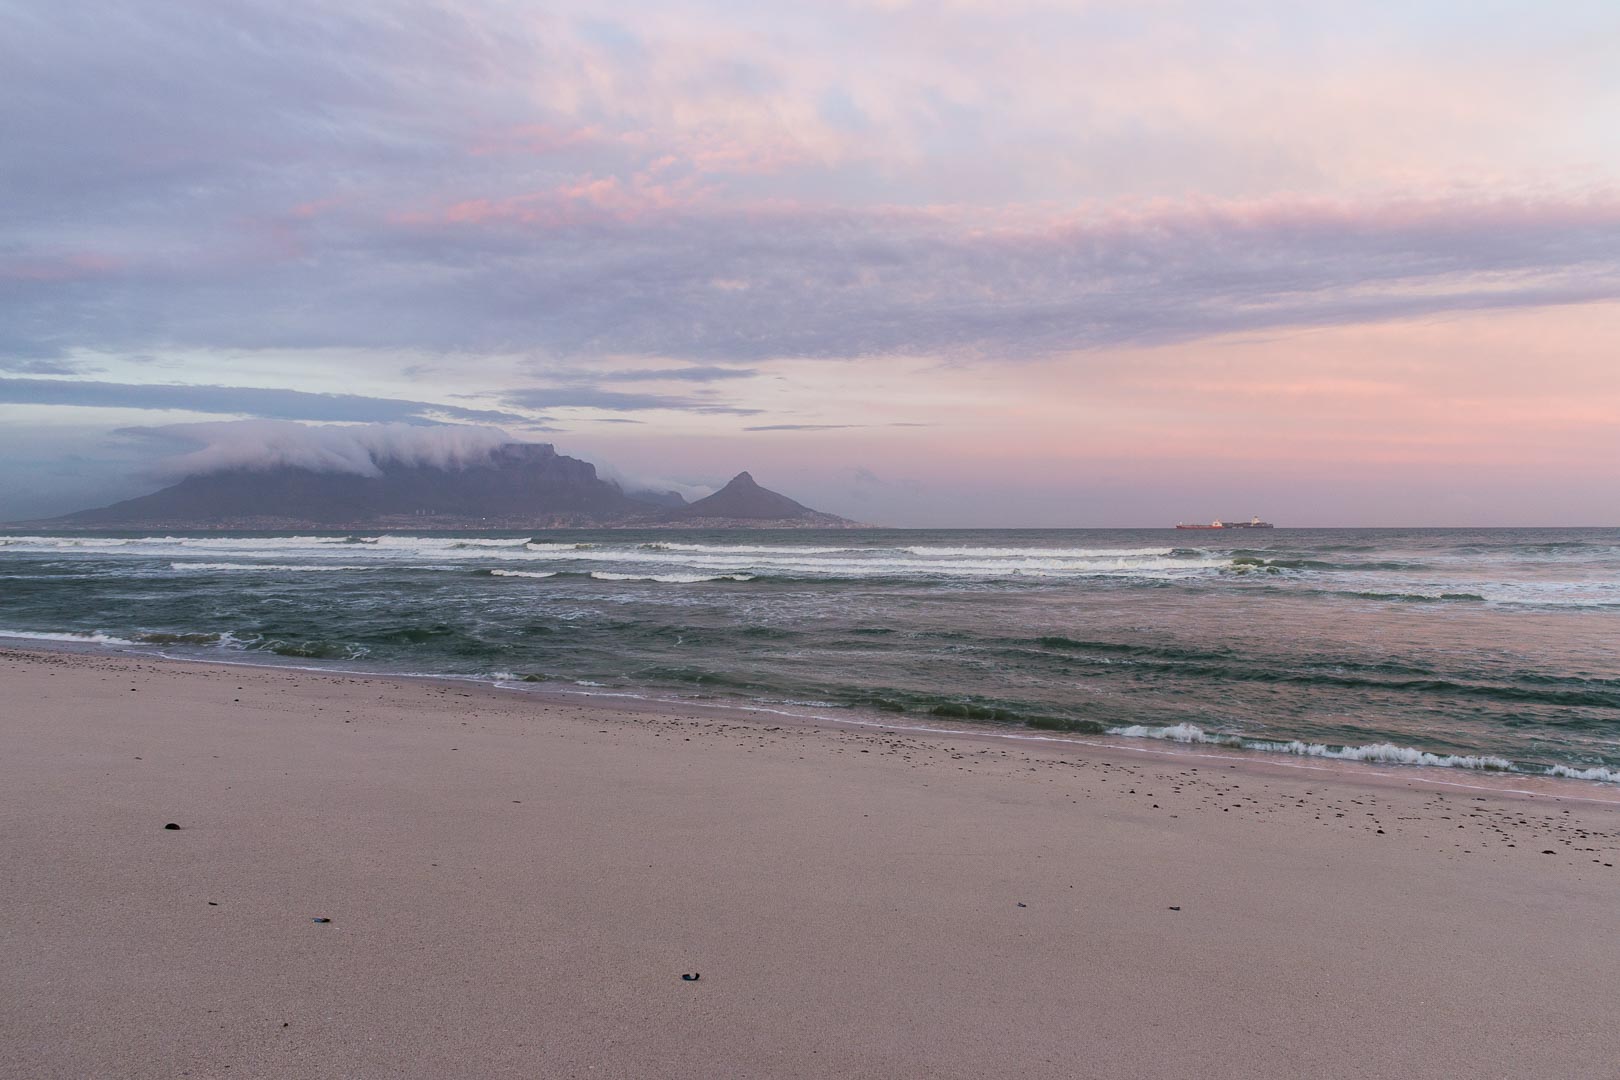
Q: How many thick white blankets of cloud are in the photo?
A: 1